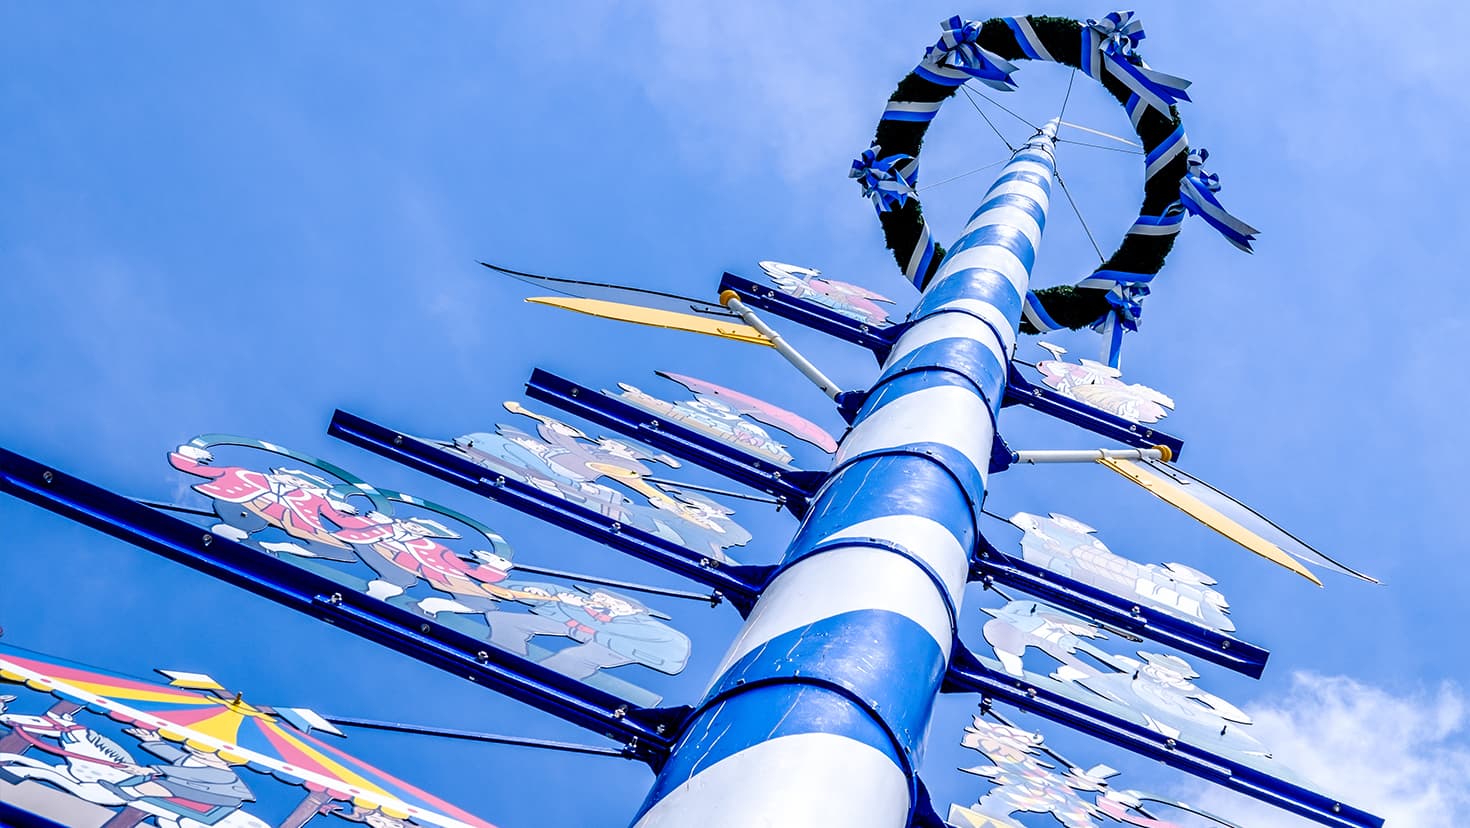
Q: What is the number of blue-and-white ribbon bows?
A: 5